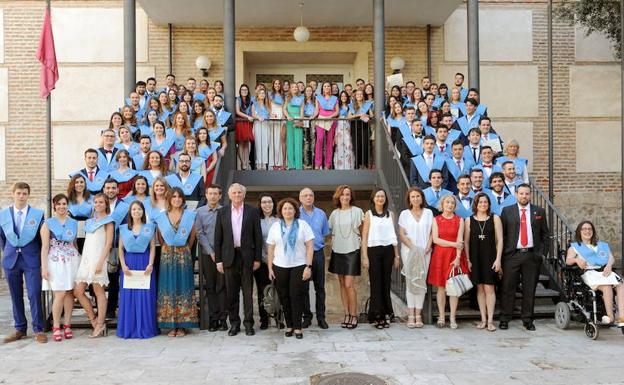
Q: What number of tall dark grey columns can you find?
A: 4